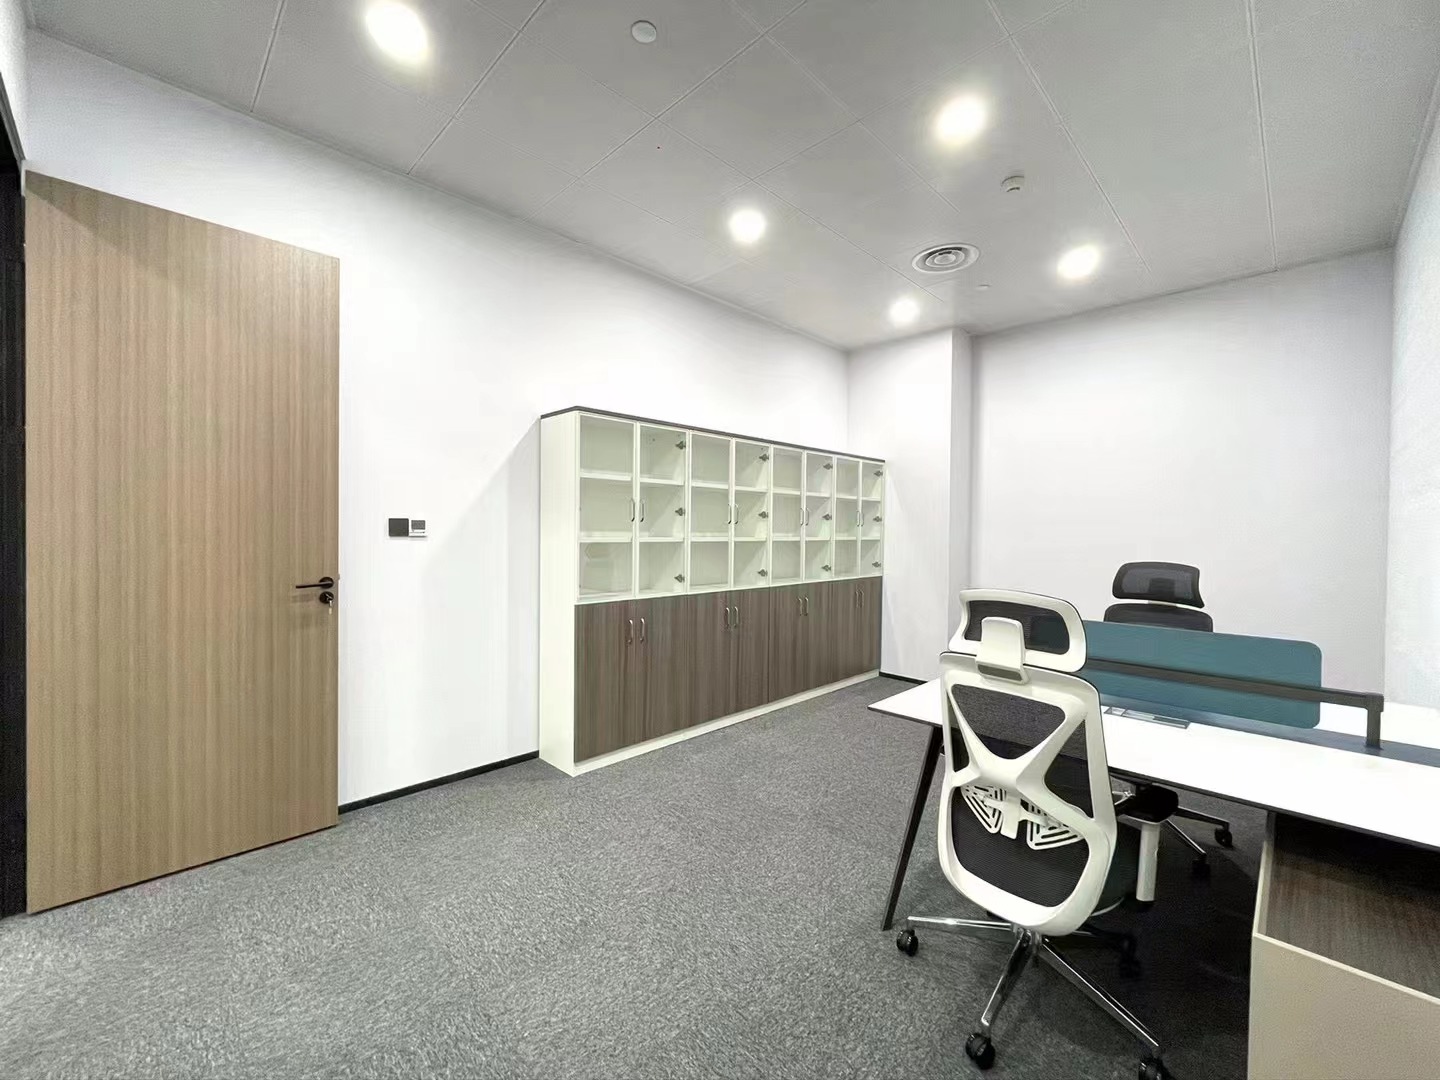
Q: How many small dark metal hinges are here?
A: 12